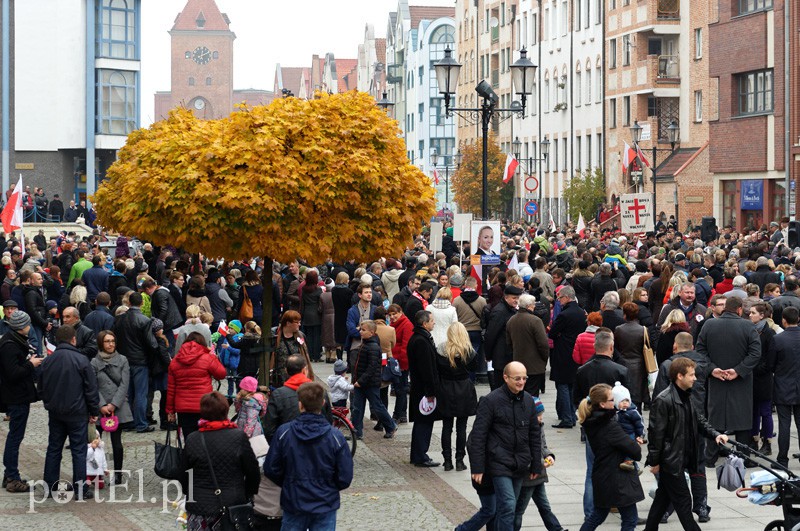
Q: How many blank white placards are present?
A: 2